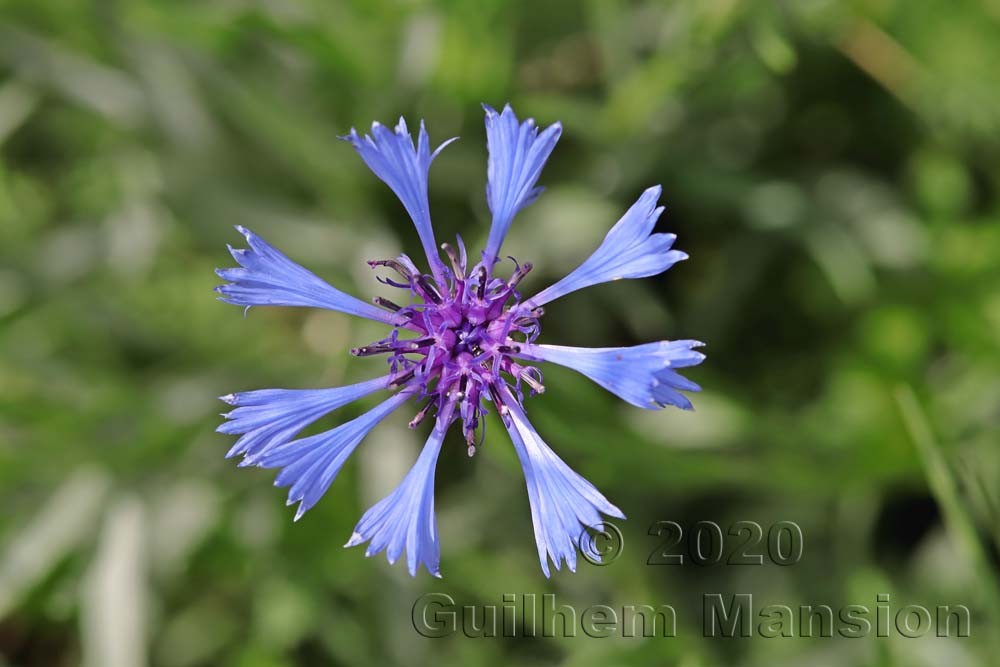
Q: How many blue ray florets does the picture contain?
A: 9